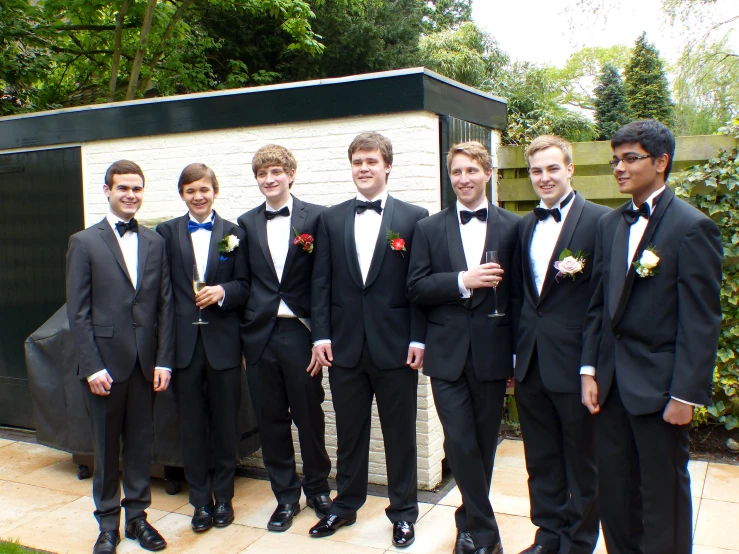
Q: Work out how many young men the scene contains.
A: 7